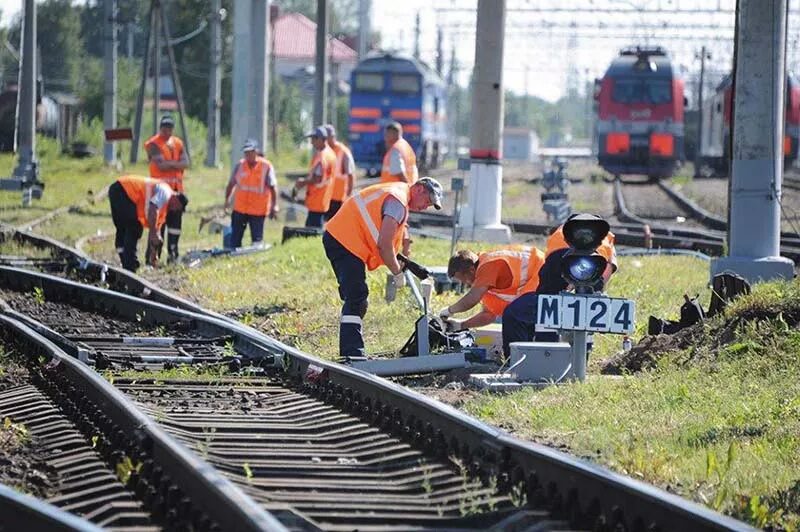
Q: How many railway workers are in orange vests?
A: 9